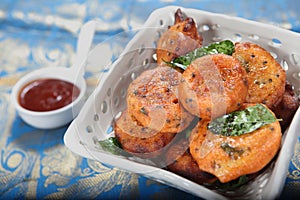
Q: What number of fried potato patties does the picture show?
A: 8